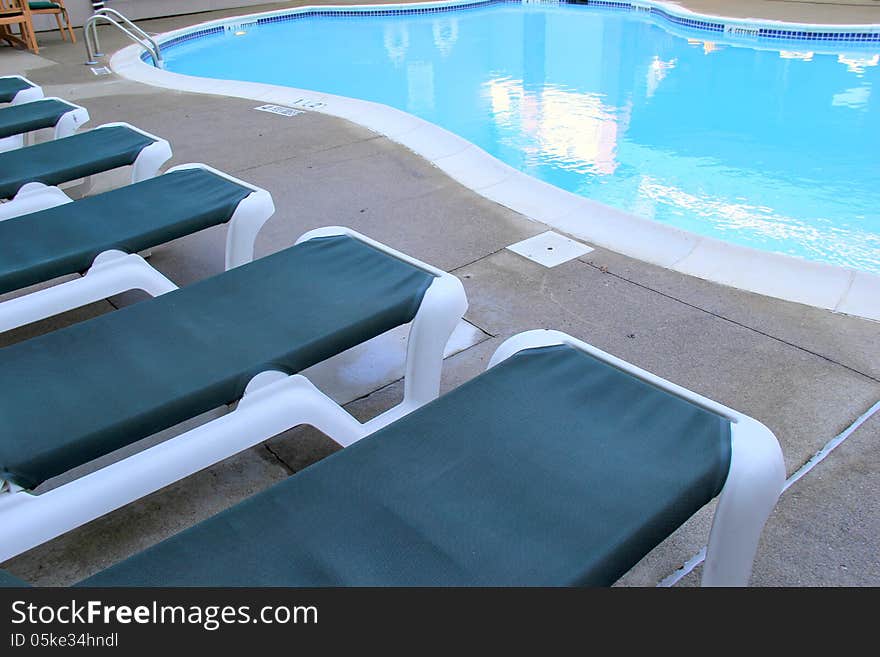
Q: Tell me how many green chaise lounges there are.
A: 6